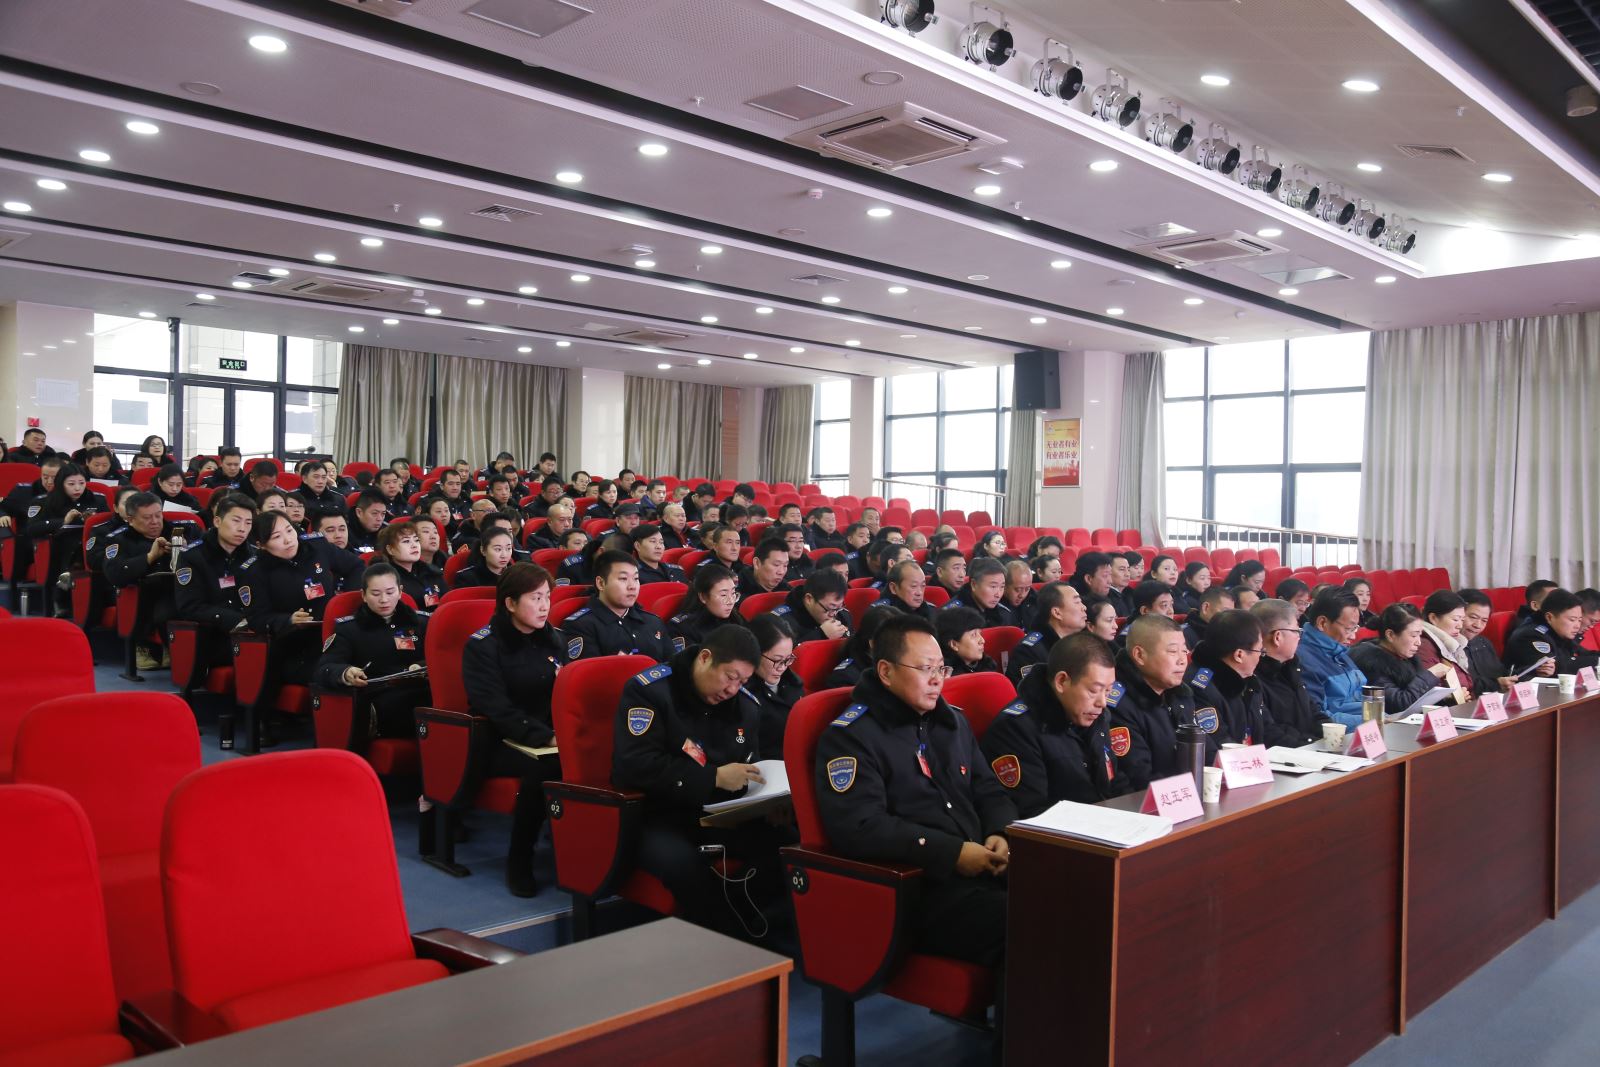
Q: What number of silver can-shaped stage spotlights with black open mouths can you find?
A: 11